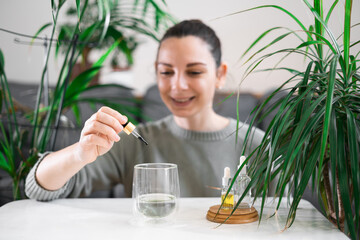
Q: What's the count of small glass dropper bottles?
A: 2